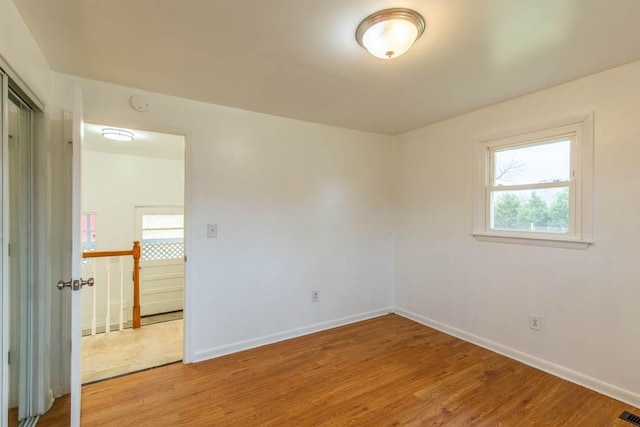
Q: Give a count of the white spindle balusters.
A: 3